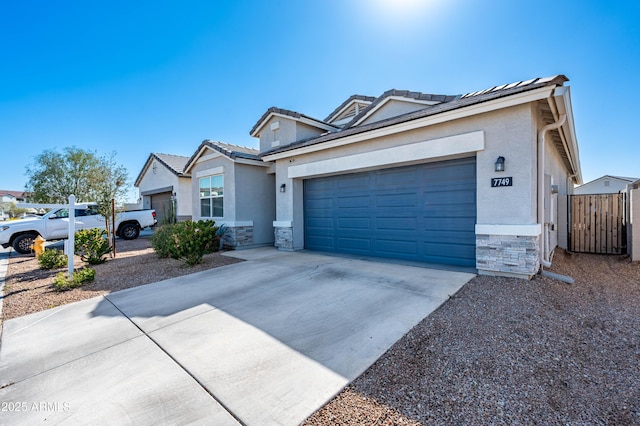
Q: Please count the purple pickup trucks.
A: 0